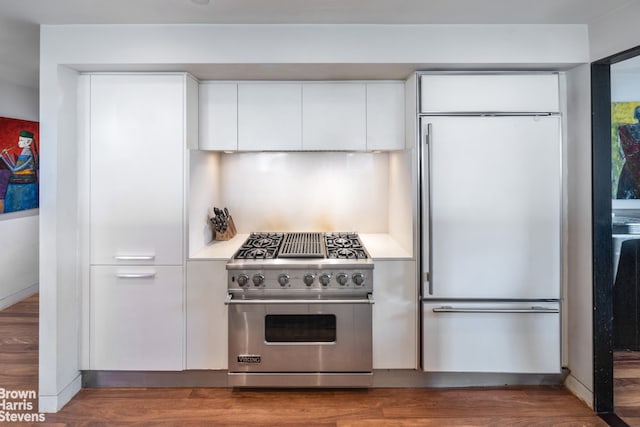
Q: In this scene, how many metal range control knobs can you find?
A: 7